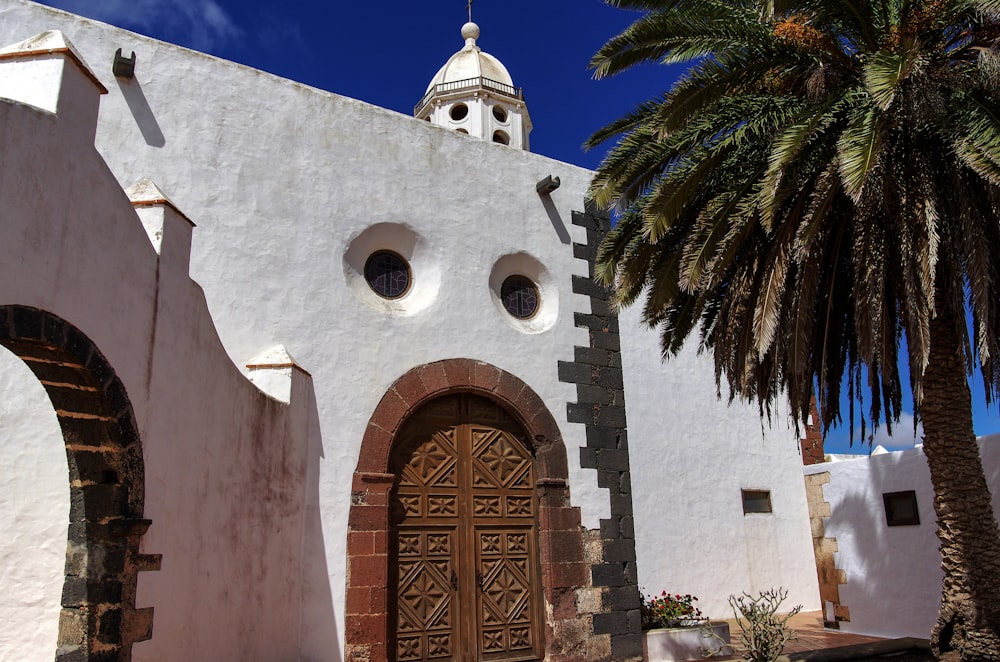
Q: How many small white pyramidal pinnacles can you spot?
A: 3